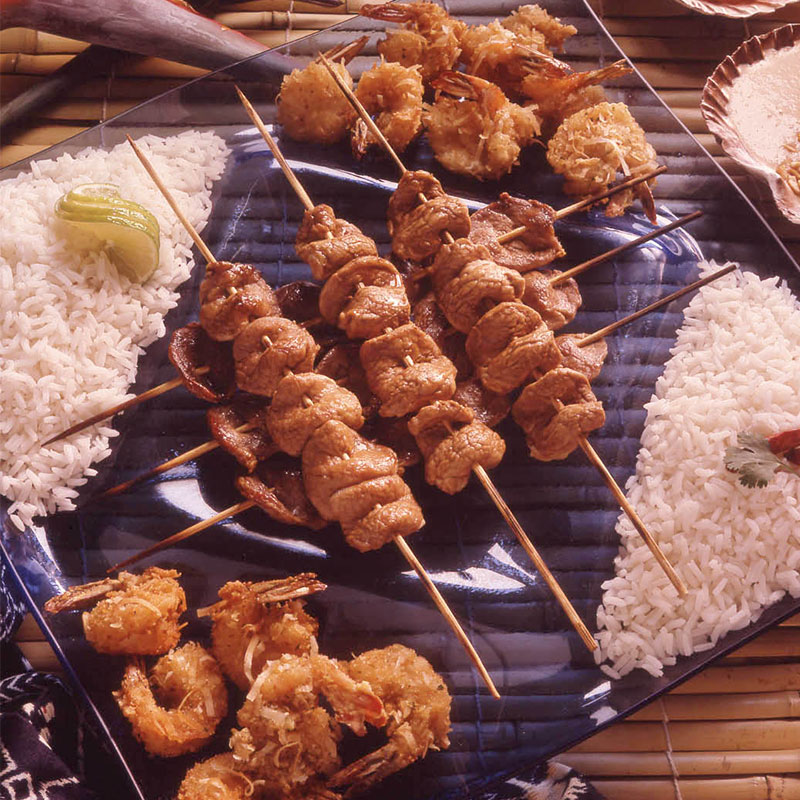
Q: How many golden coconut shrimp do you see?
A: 14